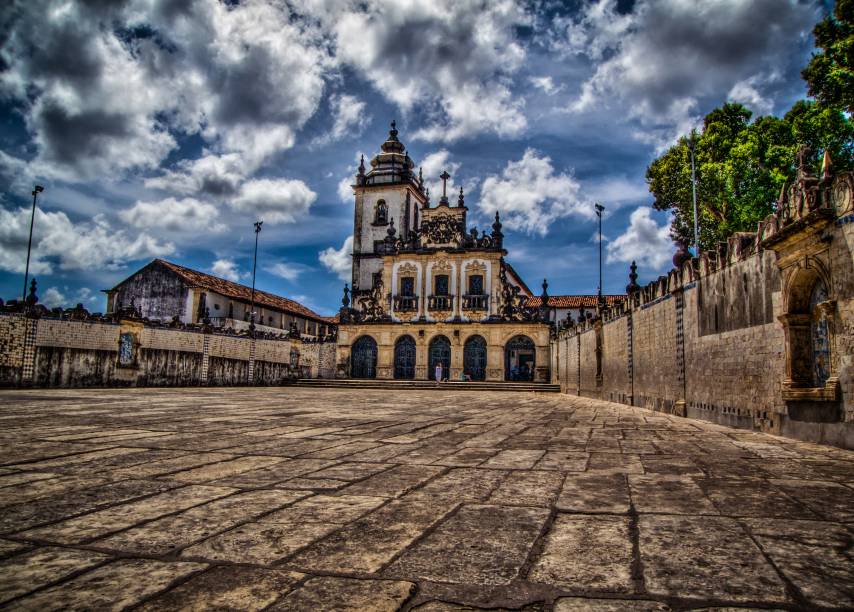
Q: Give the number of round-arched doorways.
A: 5